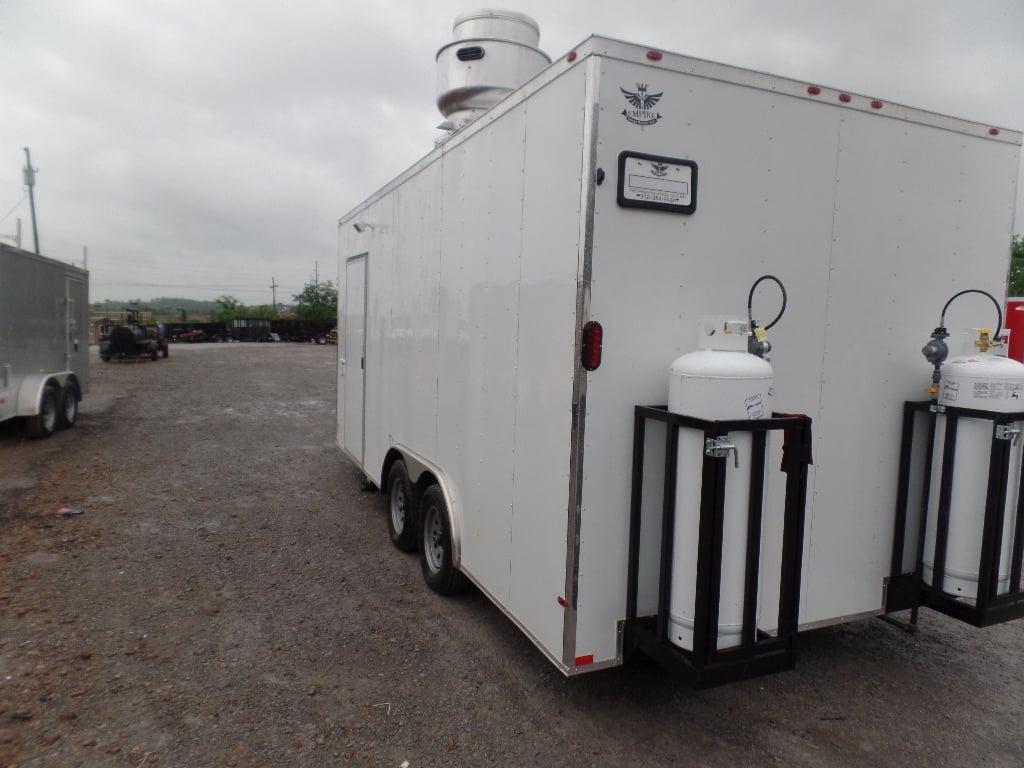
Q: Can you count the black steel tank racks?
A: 2